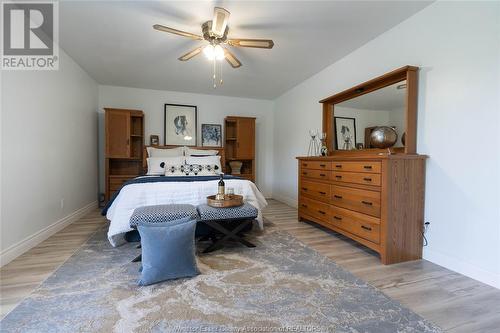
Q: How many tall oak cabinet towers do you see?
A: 2